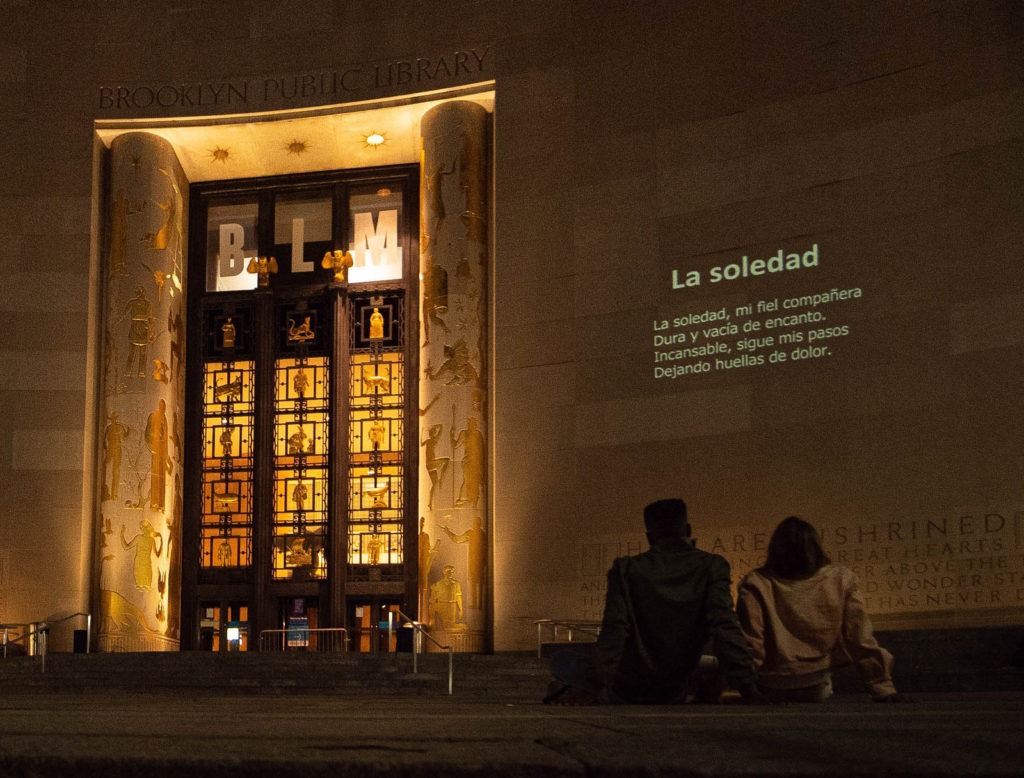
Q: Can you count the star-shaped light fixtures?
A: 3